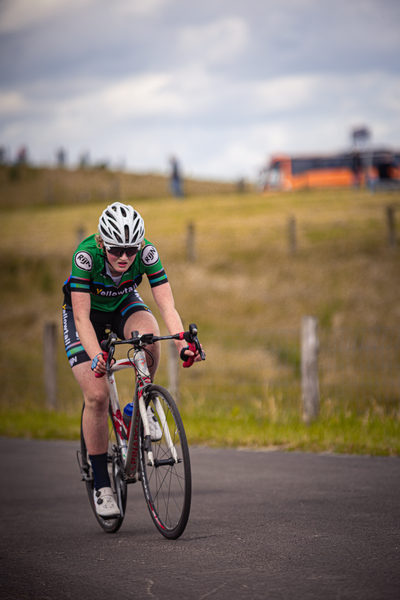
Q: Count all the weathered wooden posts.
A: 7